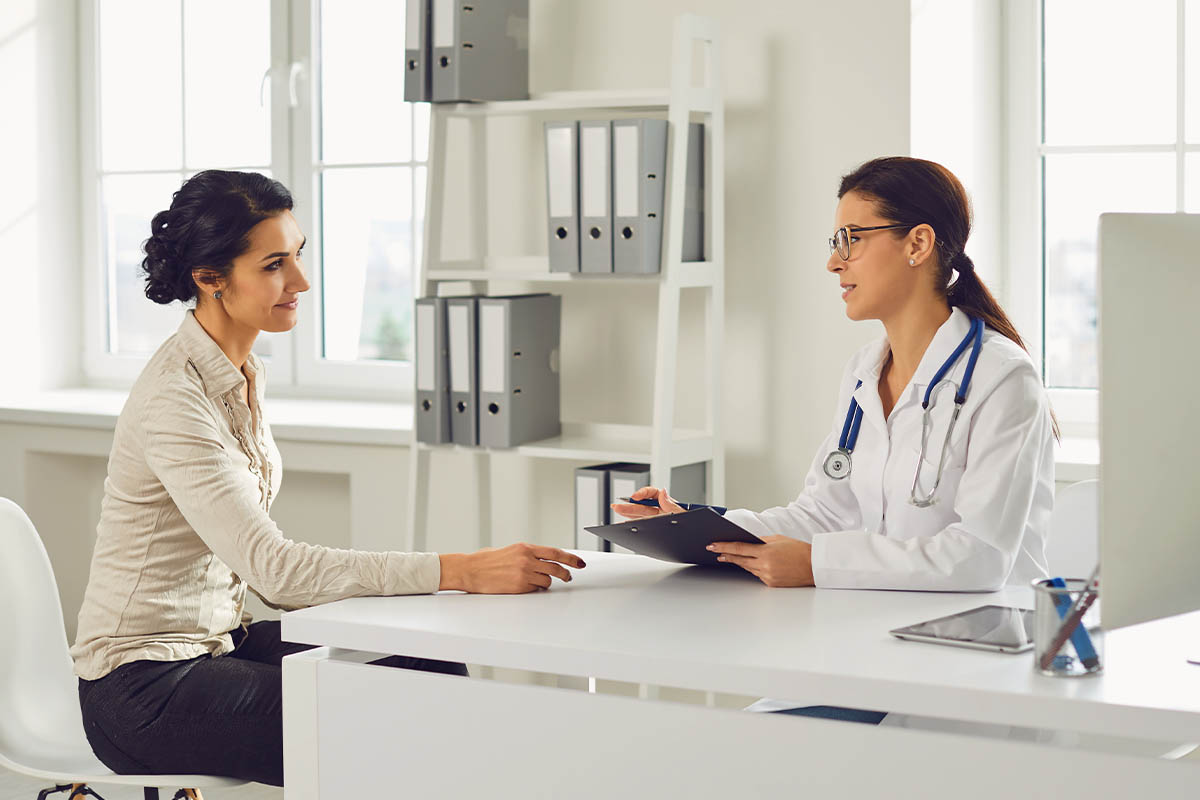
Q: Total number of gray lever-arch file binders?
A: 10